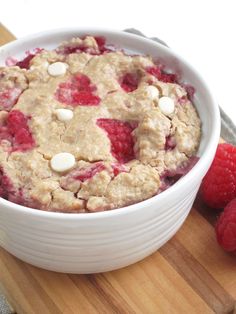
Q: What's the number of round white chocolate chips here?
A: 5